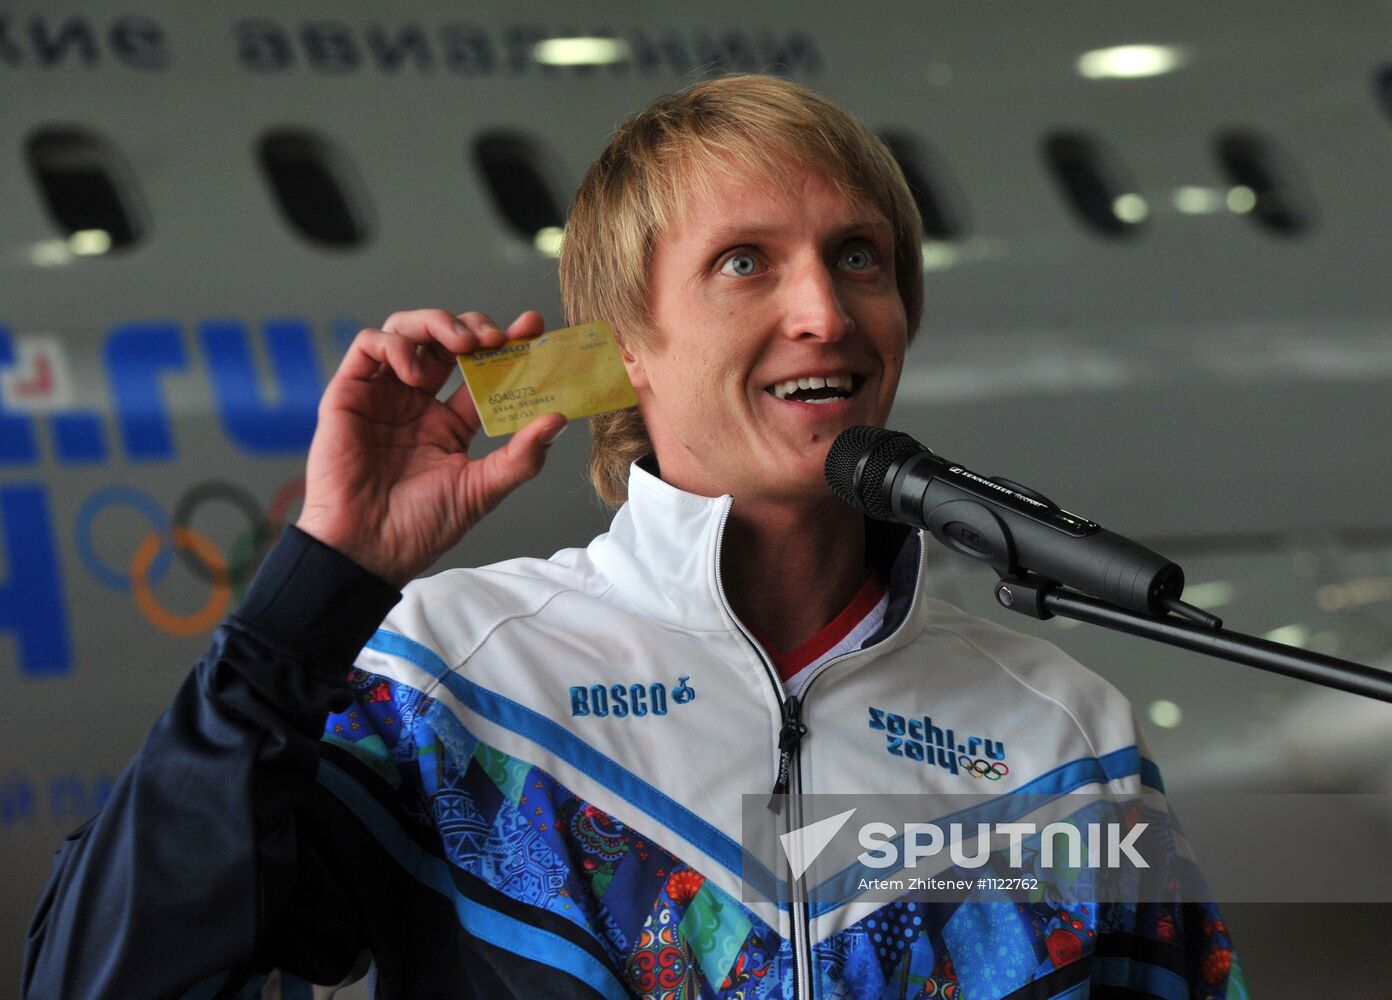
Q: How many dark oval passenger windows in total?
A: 6